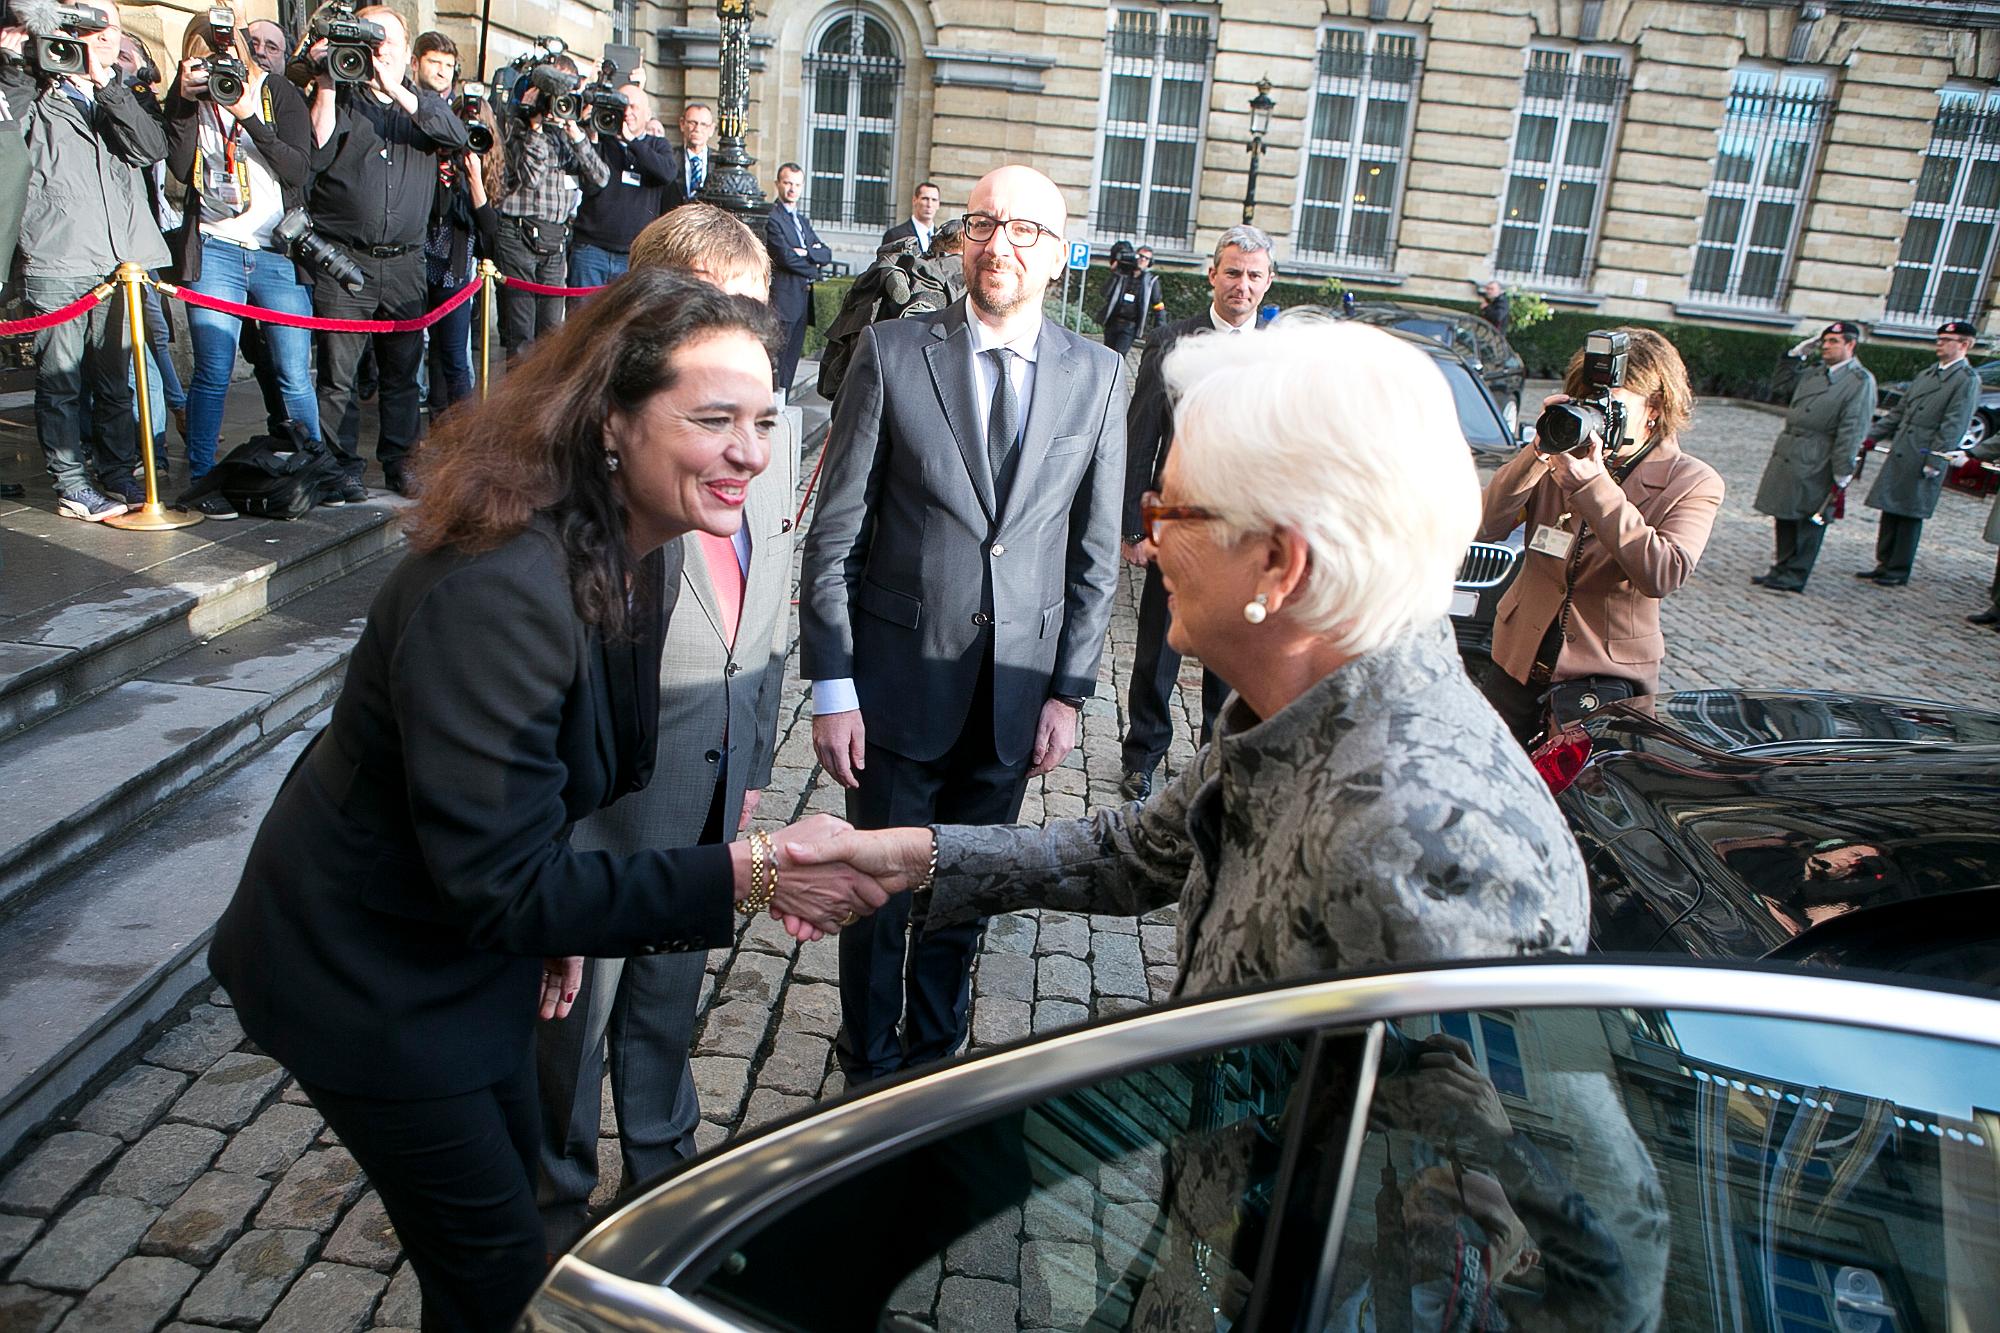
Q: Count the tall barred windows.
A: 6